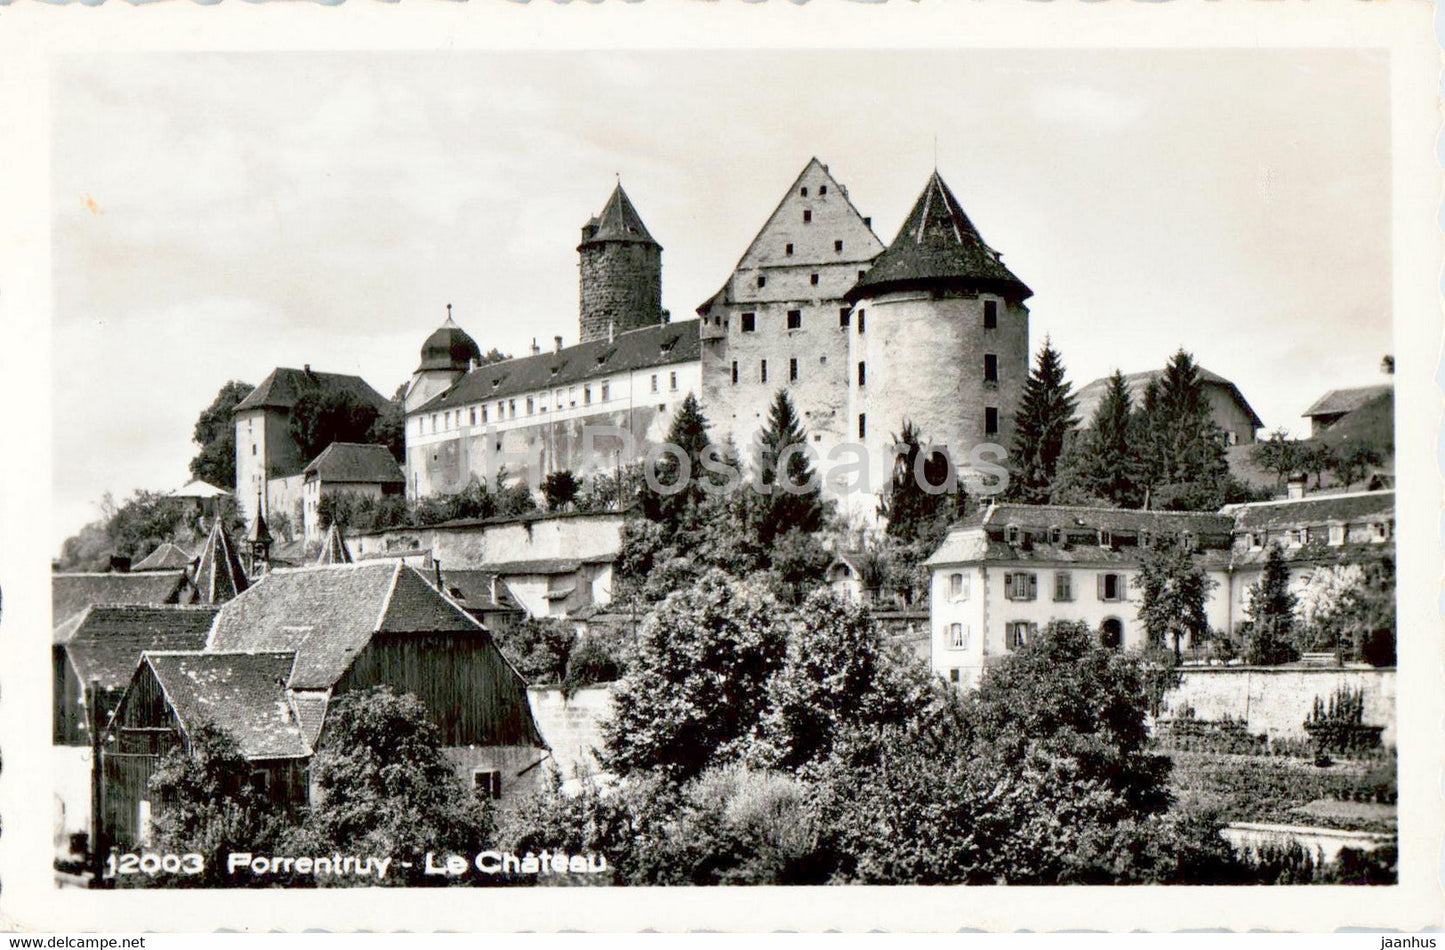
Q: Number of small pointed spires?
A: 3